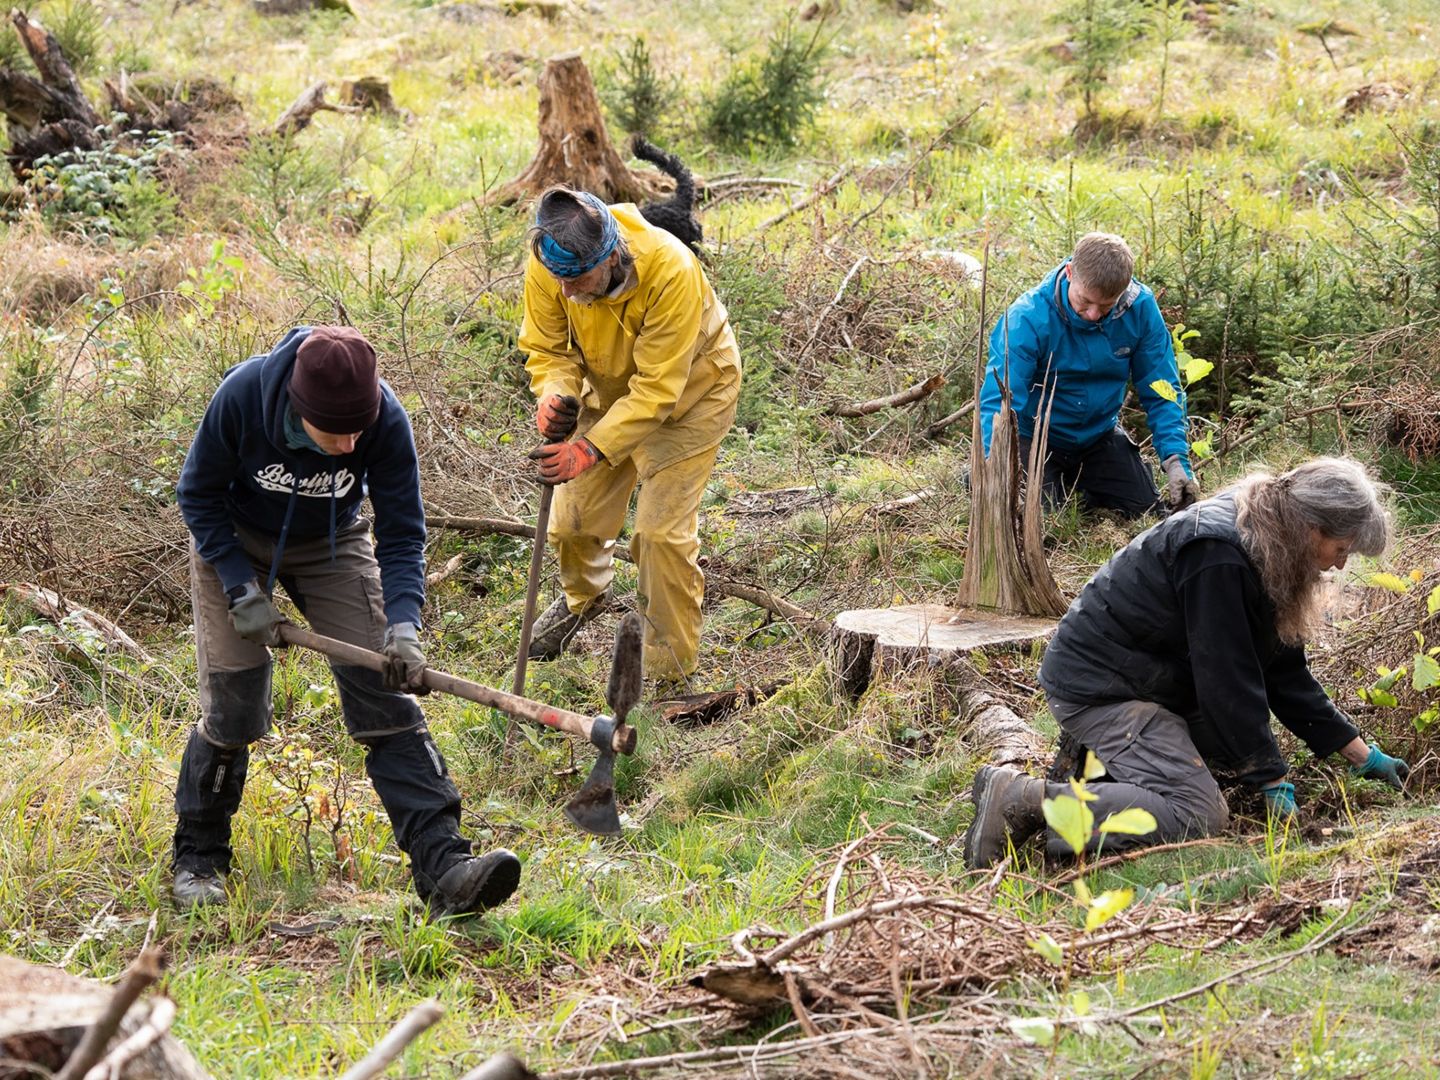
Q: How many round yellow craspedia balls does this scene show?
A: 0